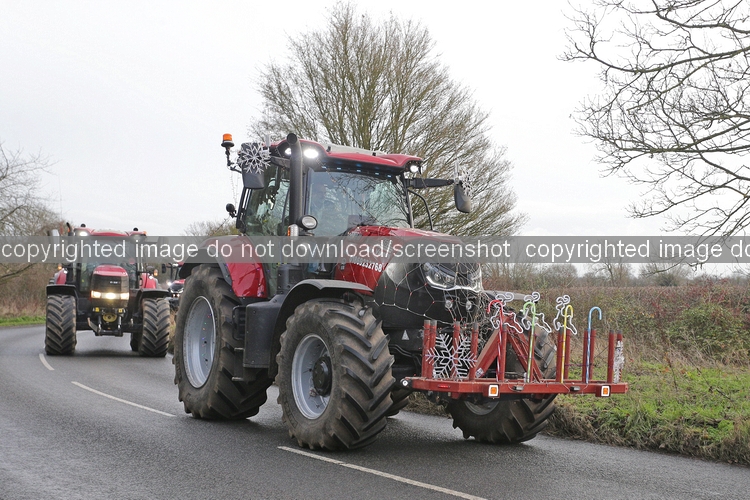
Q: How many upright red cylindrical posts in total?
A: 12